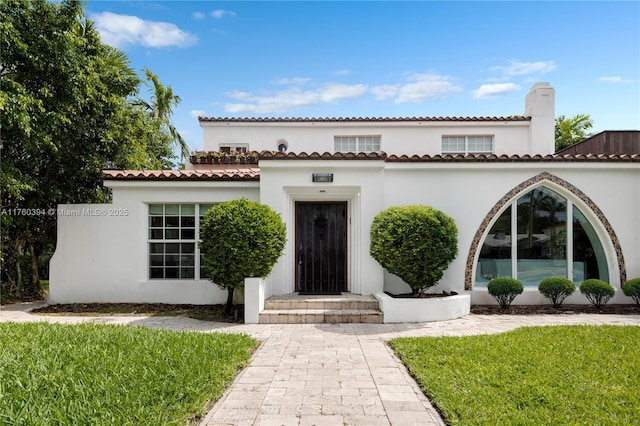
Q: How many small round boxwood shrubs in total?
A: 4